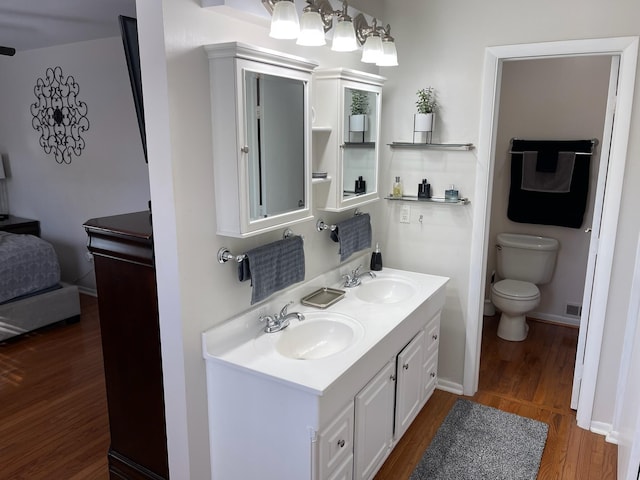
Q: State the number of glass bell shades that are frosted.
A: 5